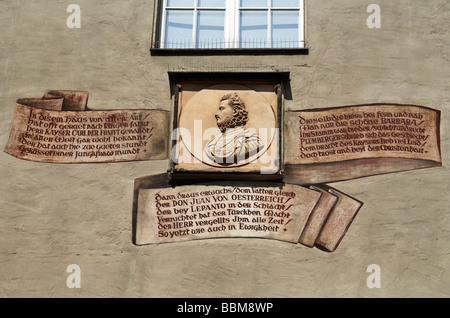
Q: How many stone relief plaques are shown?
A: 1